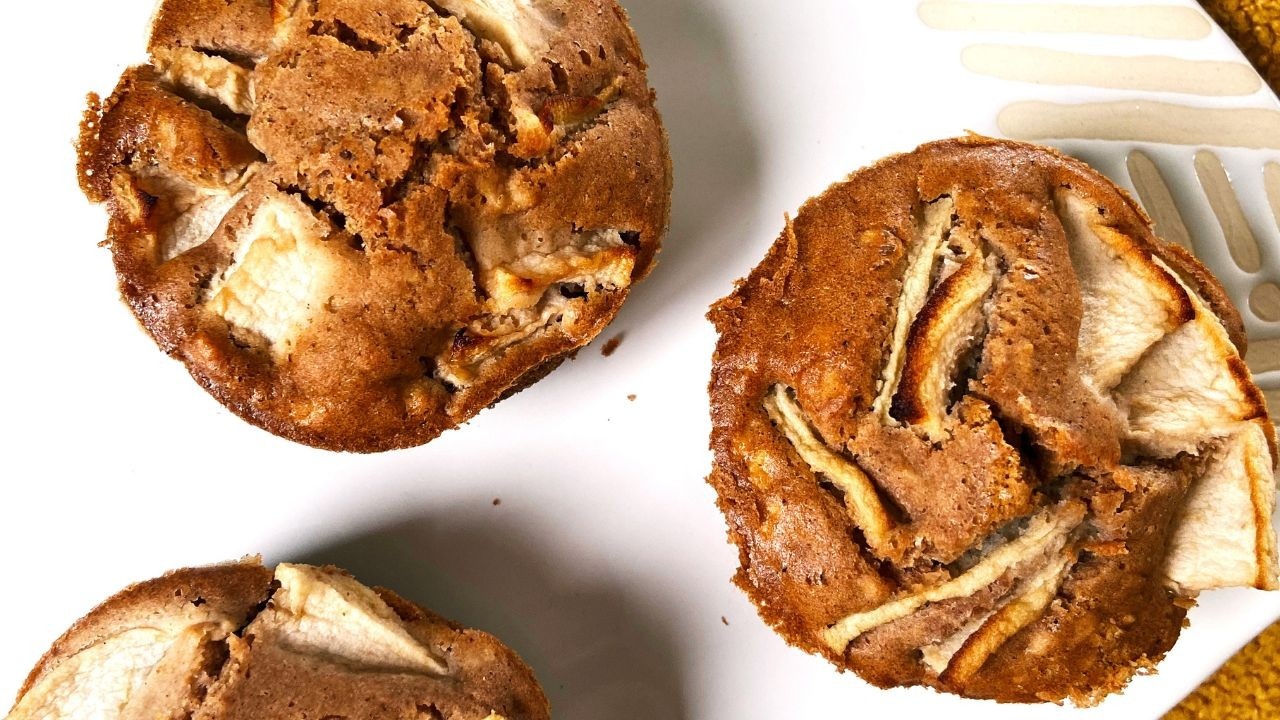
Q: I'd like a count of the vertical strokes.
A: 3